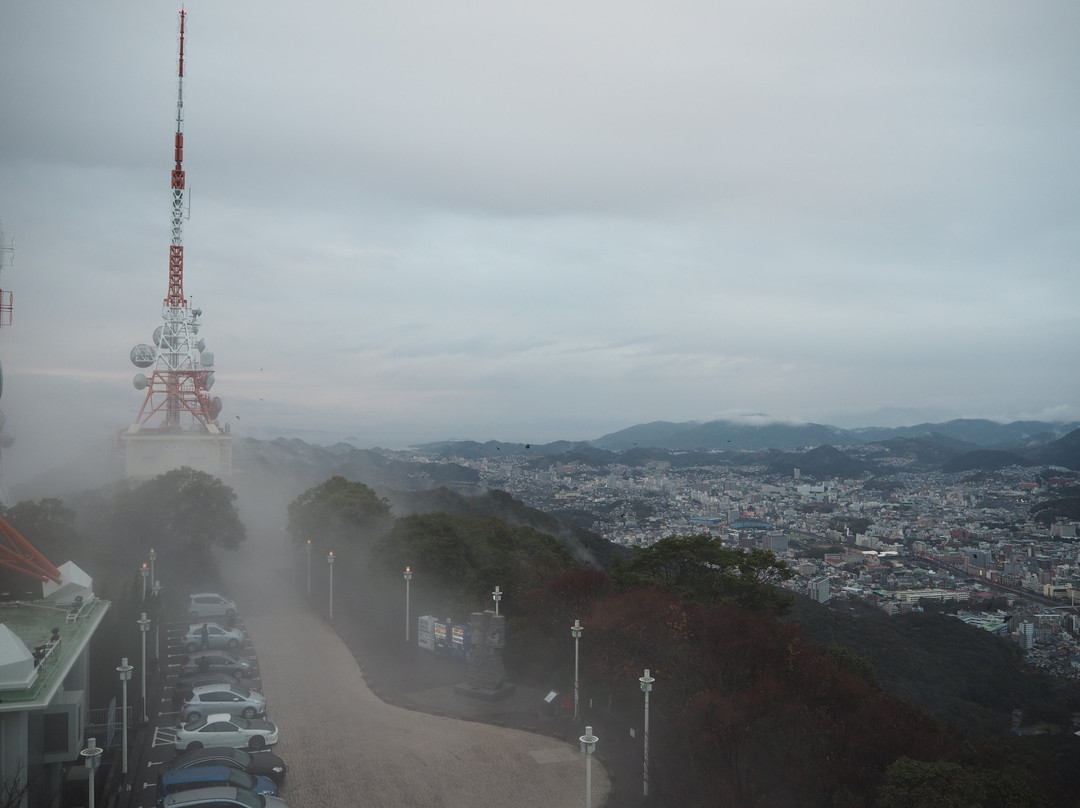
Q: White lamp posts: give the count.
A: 13